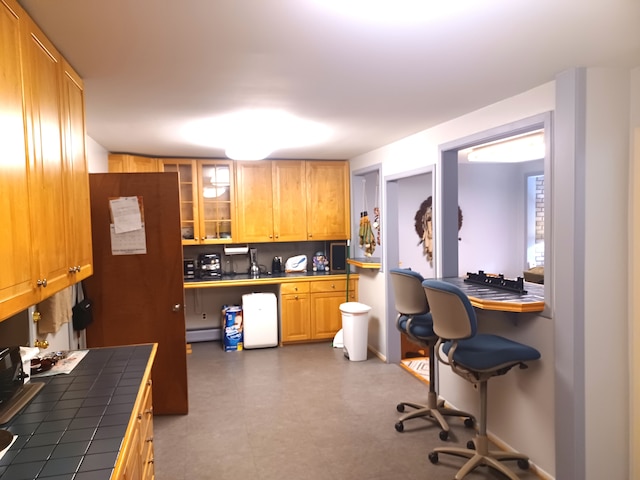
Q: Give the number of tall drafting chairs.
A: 2